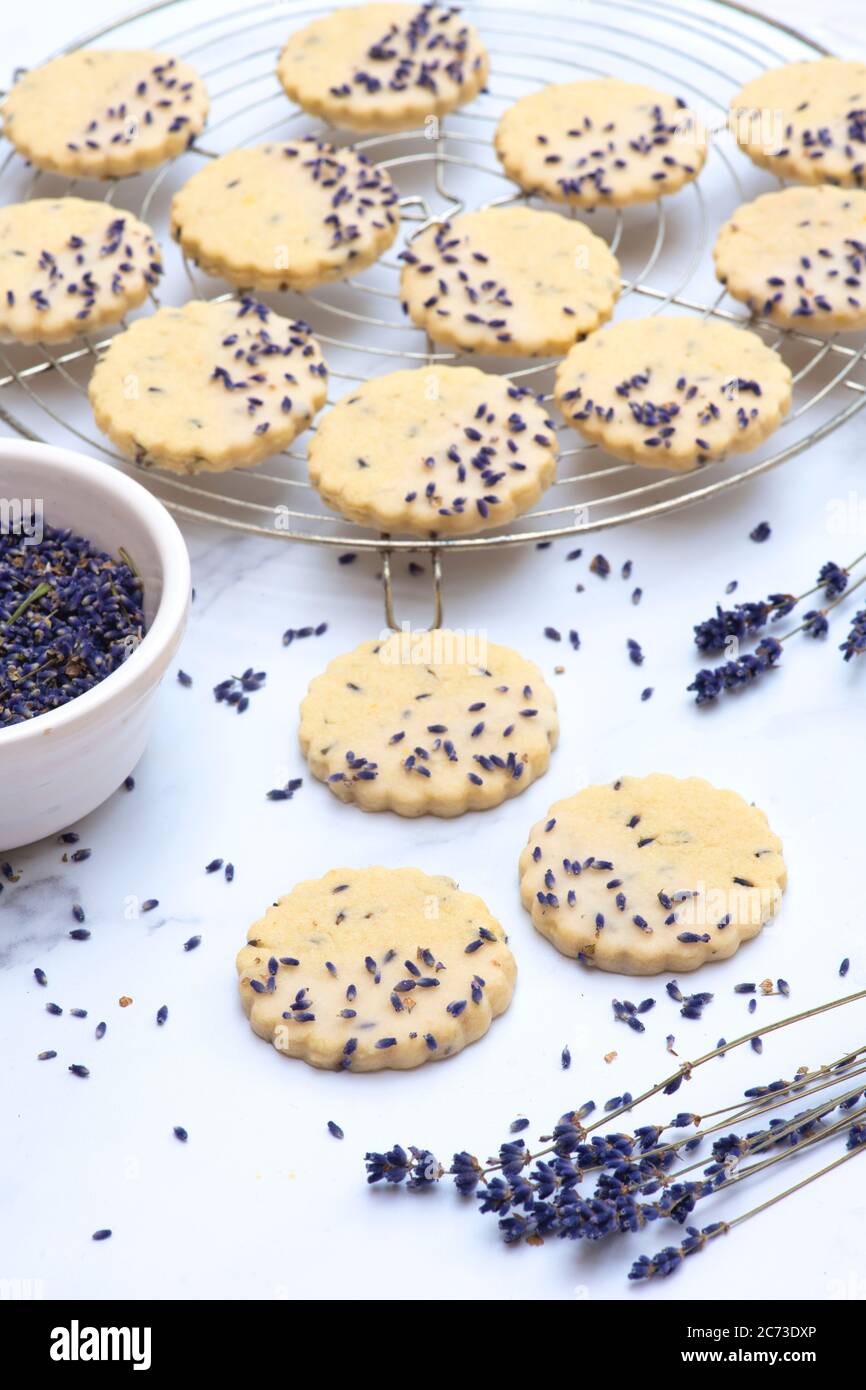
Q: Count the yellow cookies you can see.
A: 14